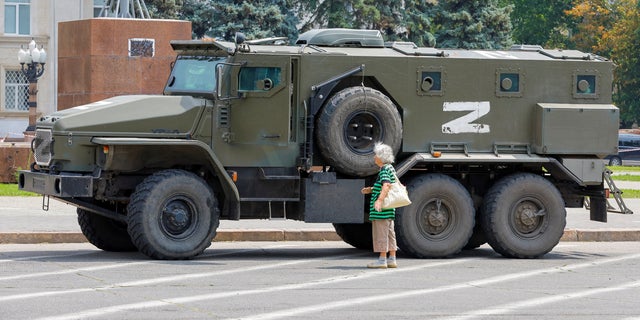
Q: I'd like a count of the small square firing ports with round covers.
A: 3